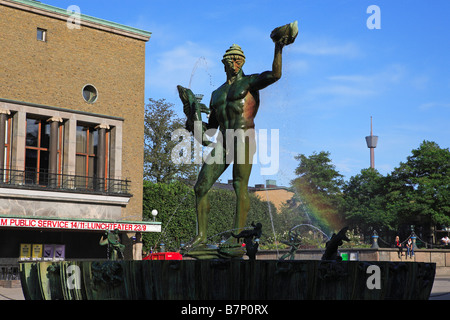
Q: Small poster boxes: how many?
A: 4